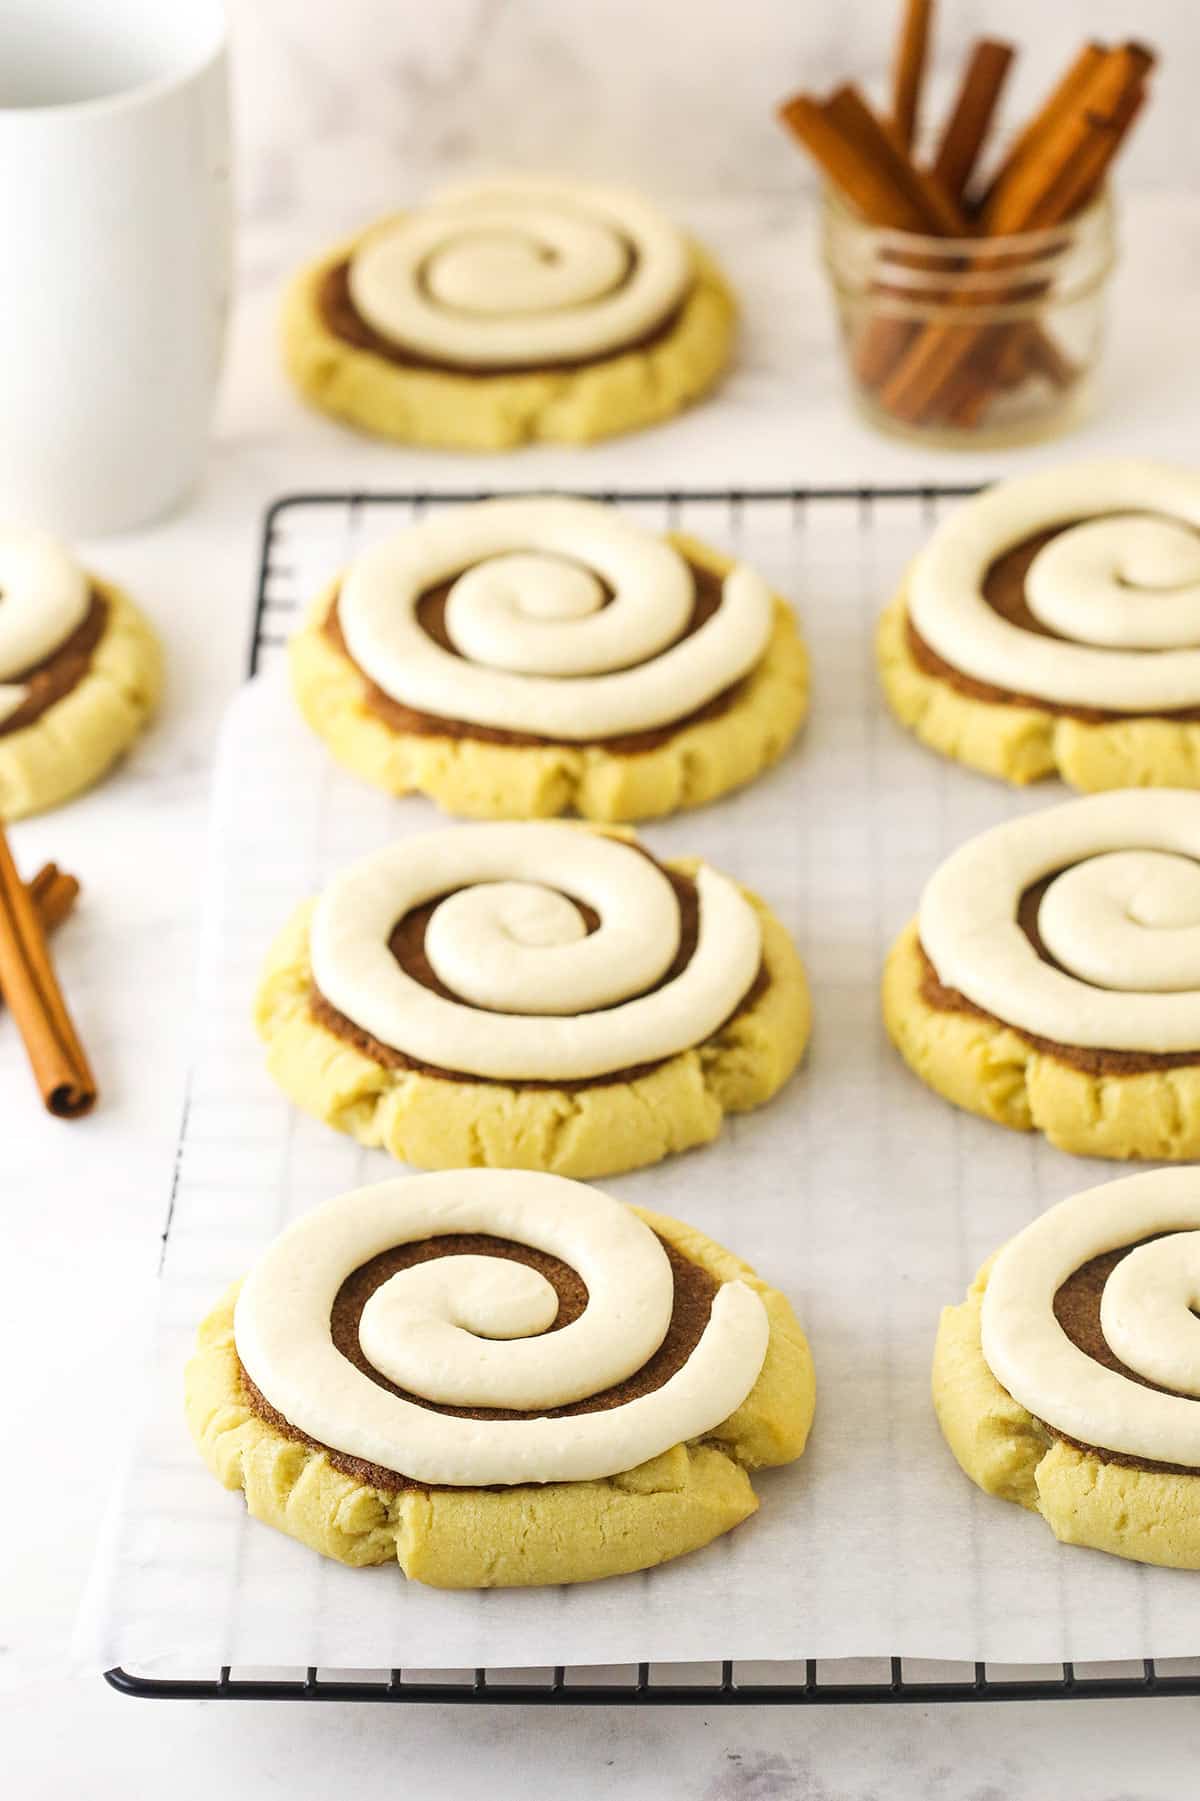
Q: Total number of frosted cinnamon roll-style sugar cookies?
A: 8